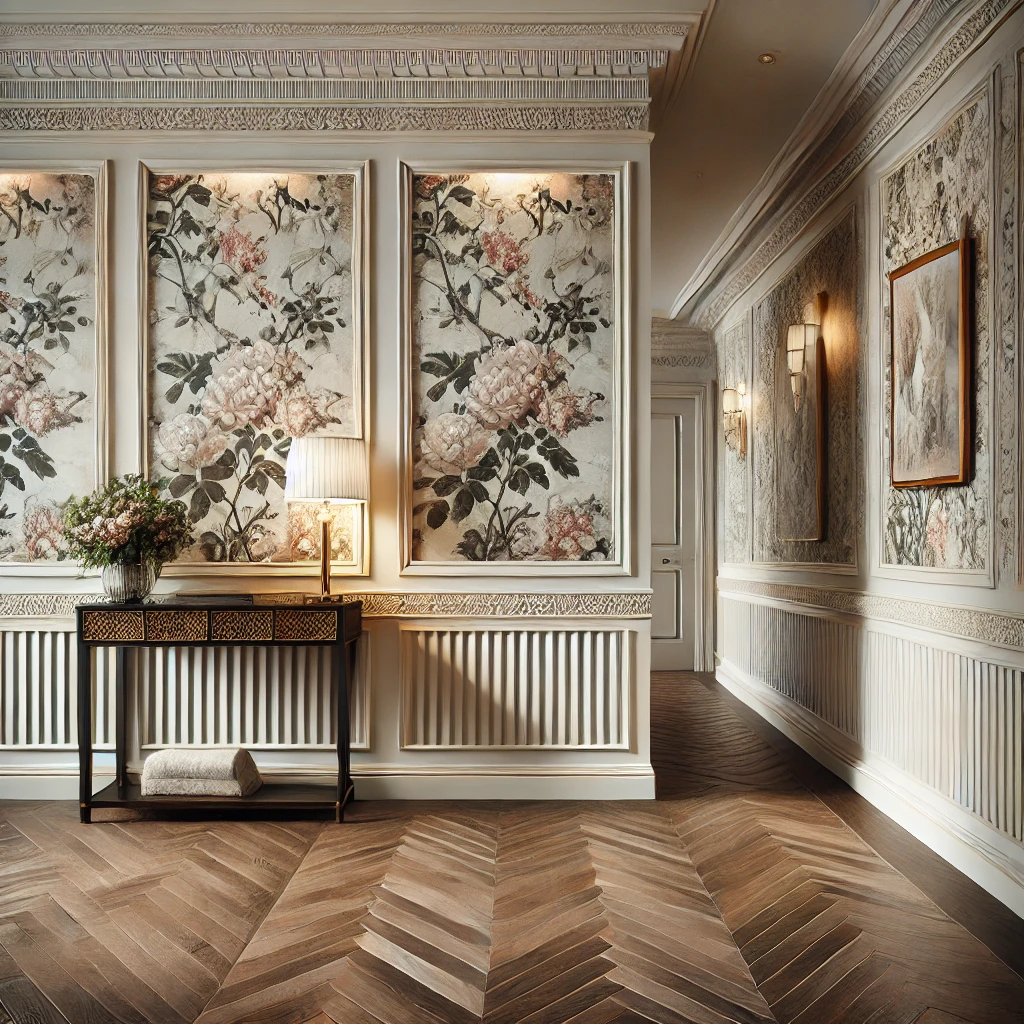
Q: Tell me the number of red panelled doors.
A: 0